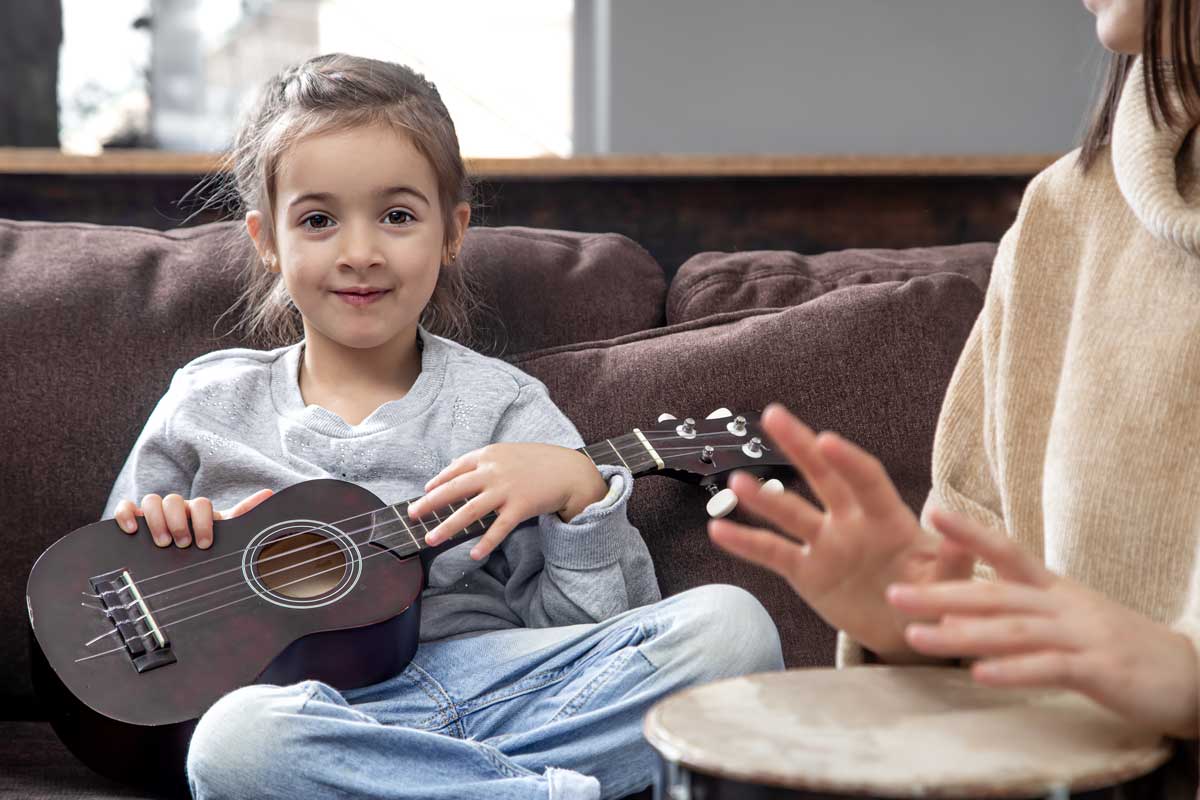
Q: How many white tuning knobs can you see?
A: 4